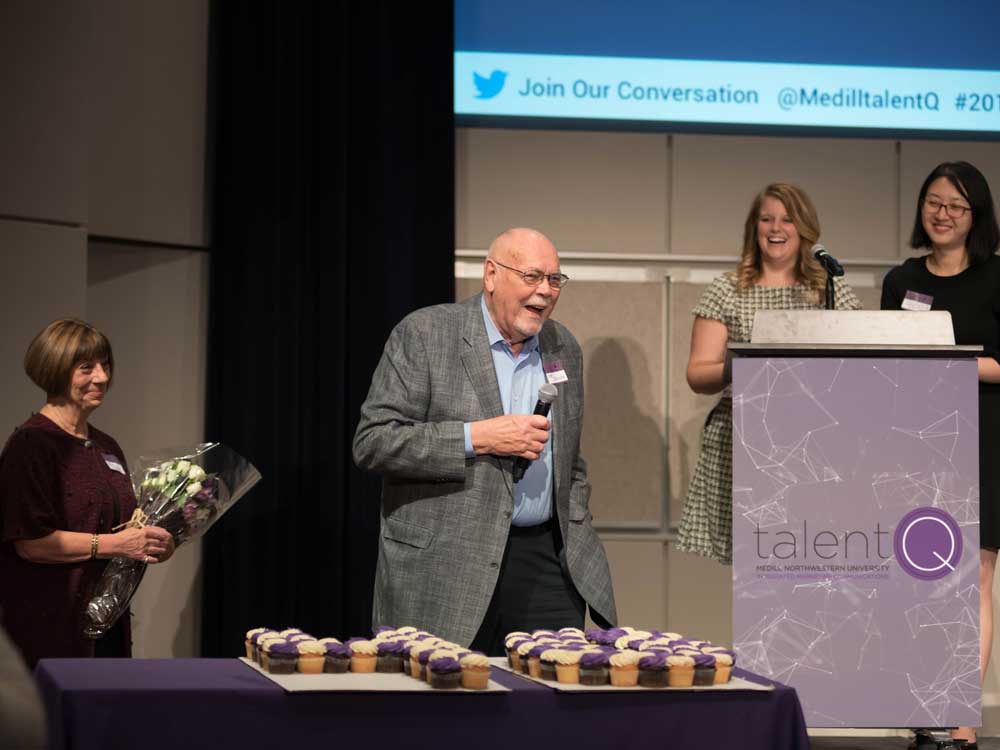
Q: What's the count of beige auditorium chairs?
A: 0